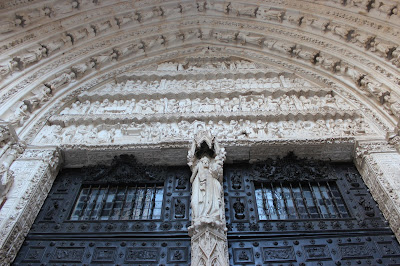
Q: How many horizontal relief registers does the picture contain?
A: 4